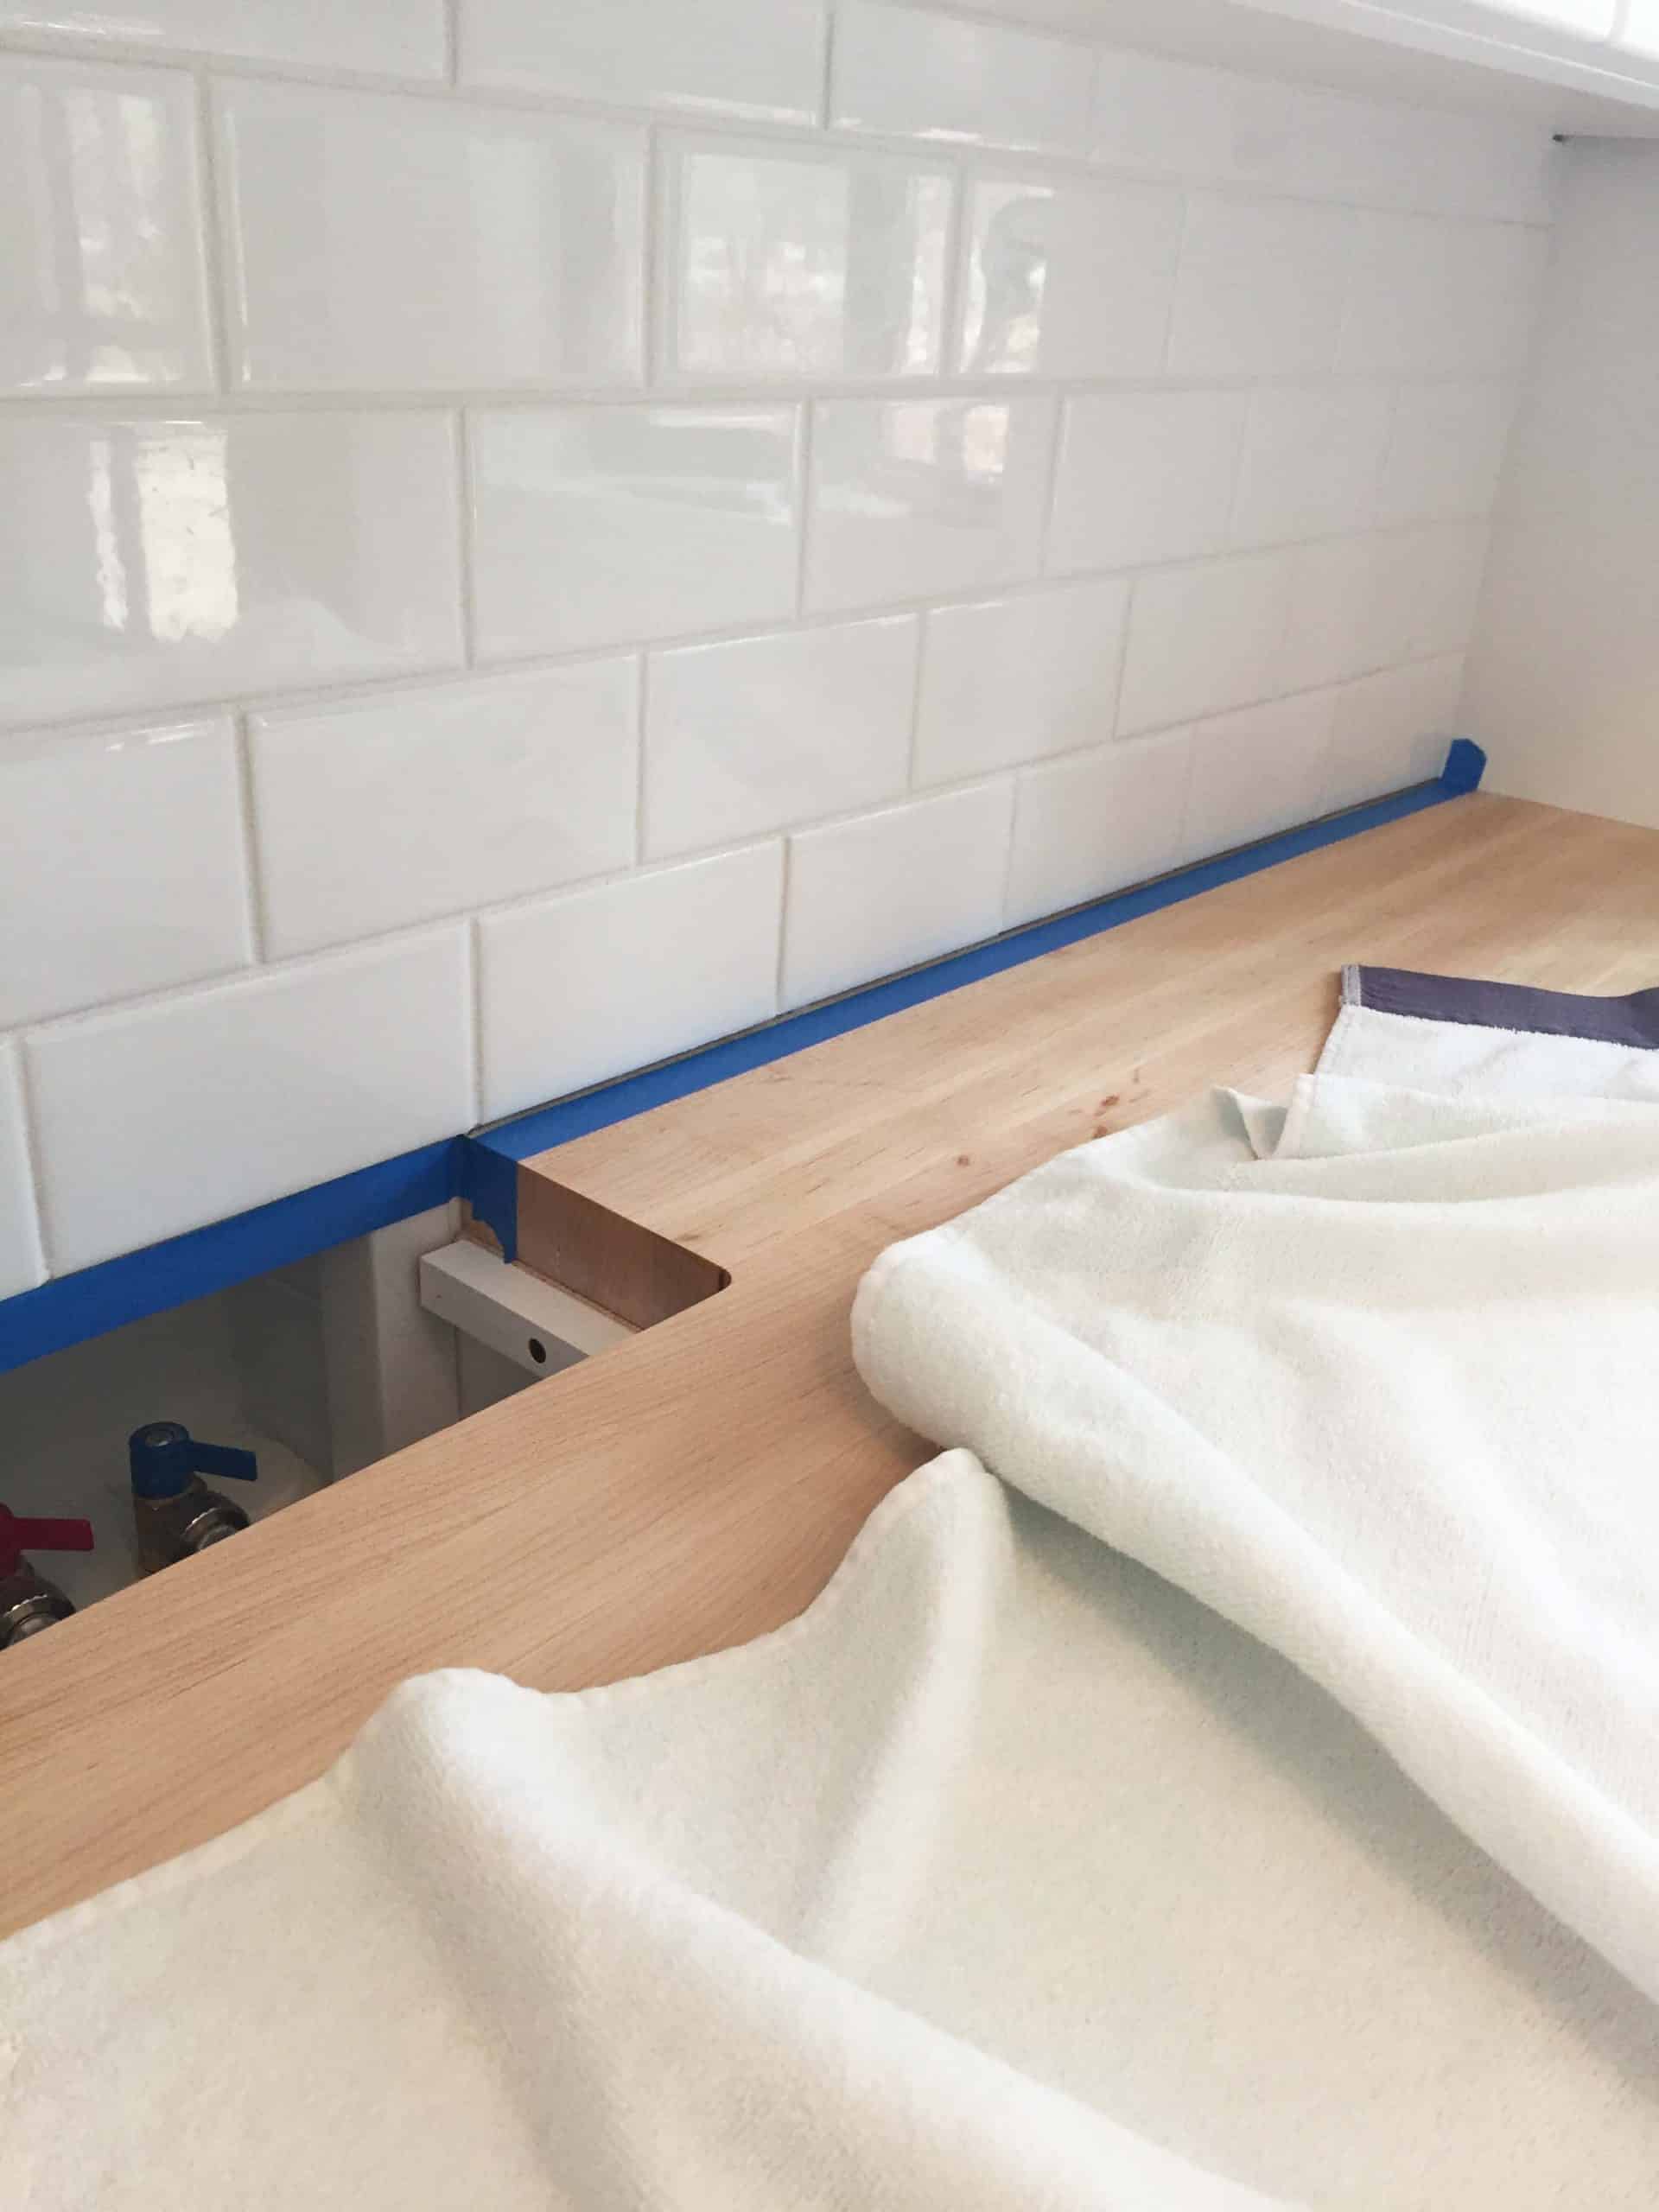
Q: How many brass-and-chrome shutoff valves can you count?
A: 2